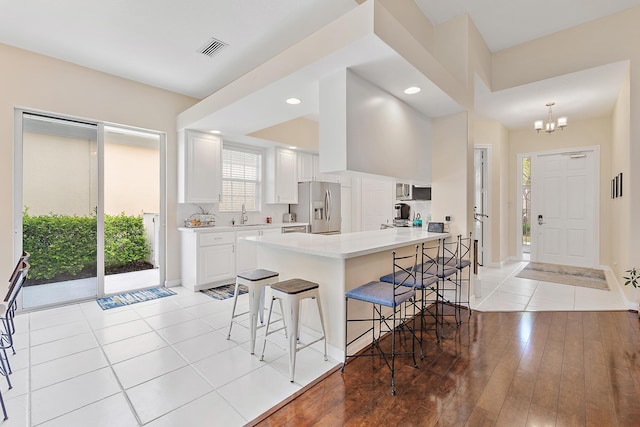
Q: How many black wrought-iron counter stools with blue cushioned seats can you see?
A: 4